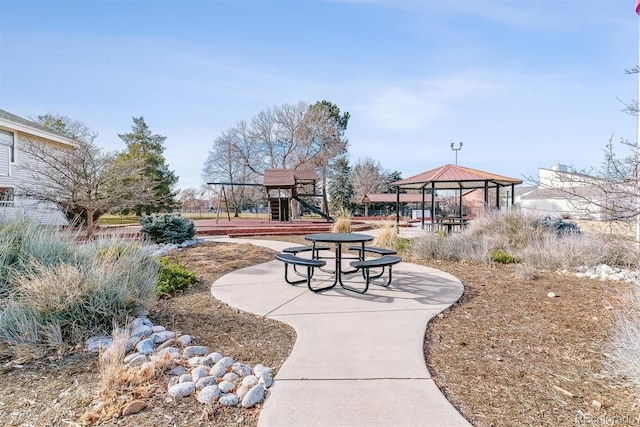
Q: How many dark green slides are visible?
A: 1